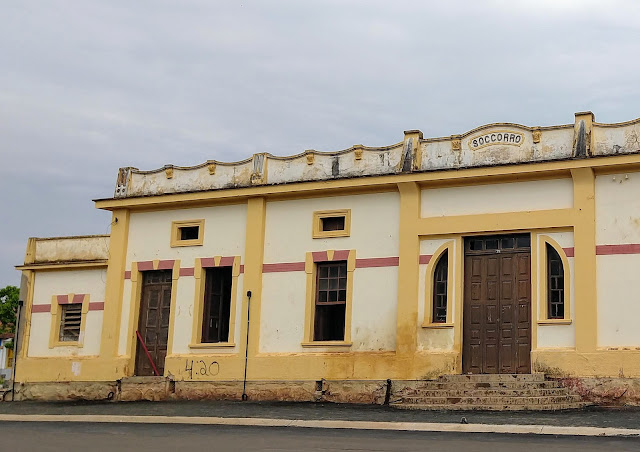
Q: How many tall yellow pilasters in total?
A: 4